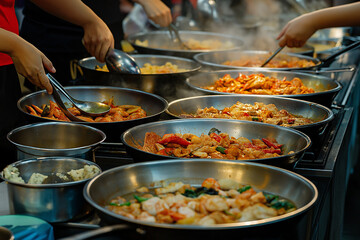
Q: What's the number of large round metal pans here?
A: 8